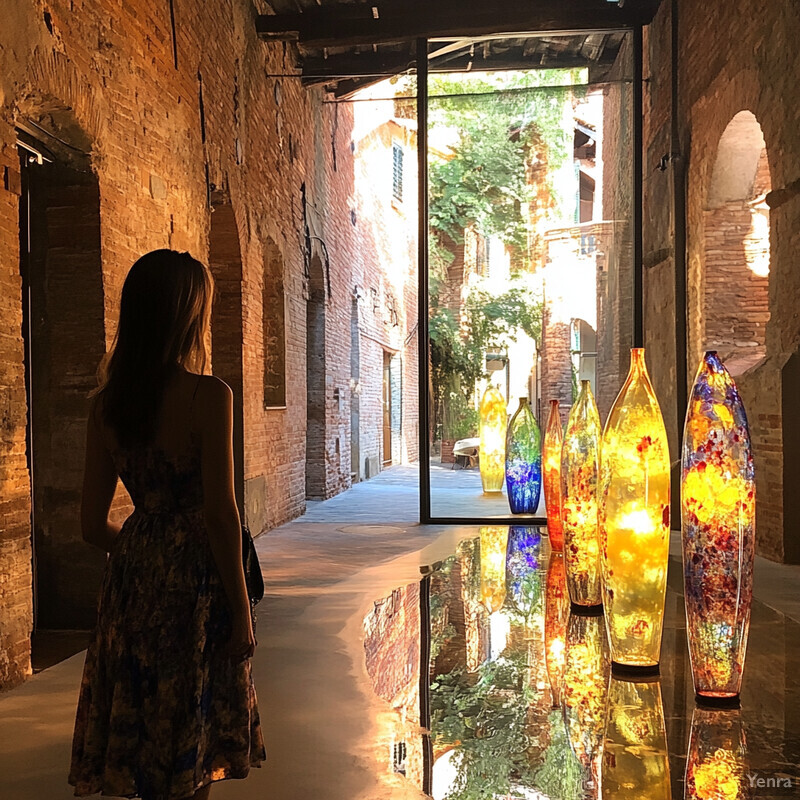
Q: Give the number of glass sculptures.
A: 6